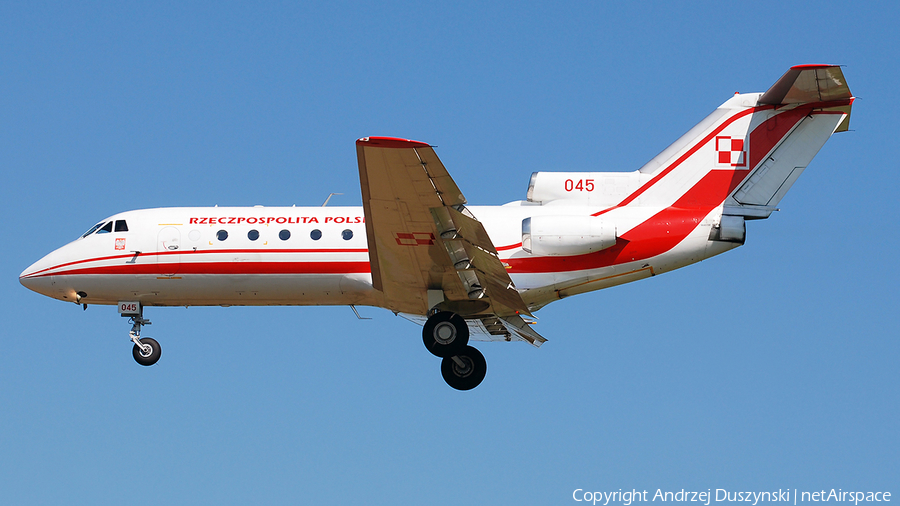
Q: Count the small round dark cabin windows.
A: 5